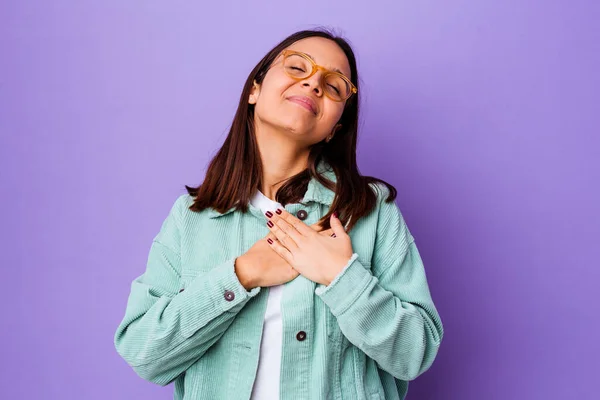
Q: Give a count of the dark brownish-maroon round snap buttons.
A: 3